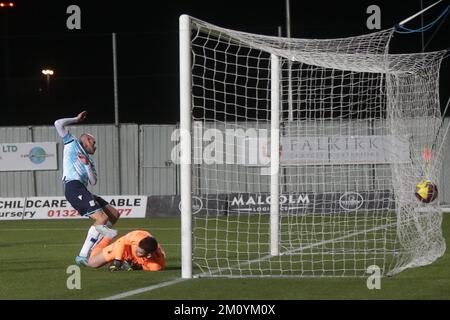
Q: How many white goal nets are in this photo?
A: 1